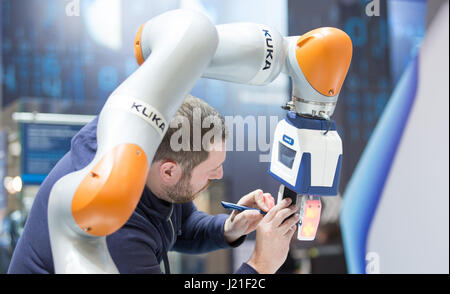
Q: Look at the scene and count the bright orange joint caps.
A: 3